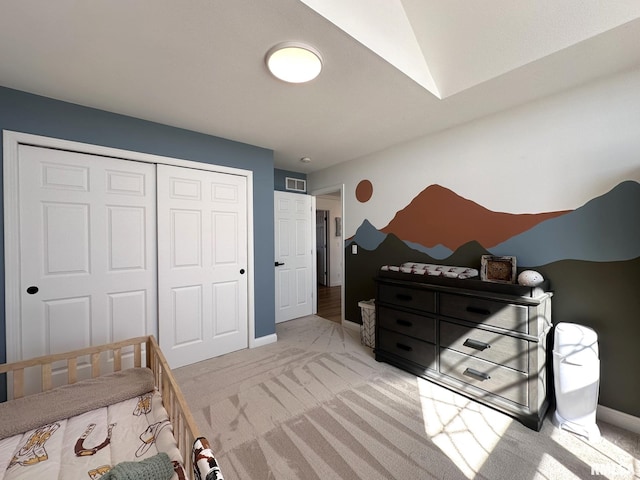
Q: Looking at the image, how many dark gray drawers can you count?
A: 6